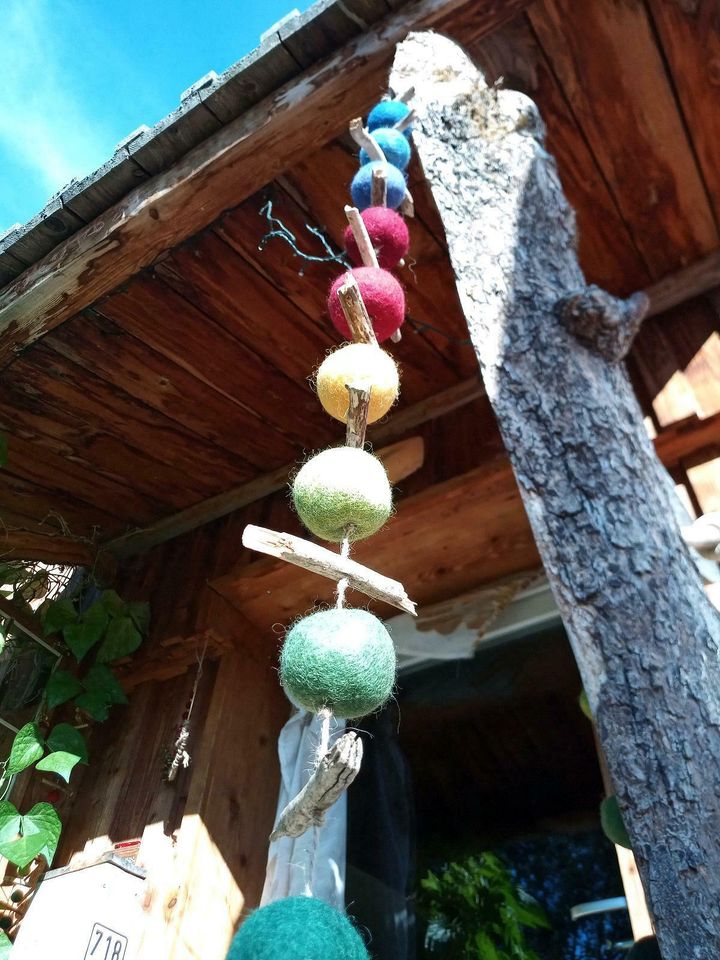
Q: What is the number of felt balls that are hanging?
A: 9